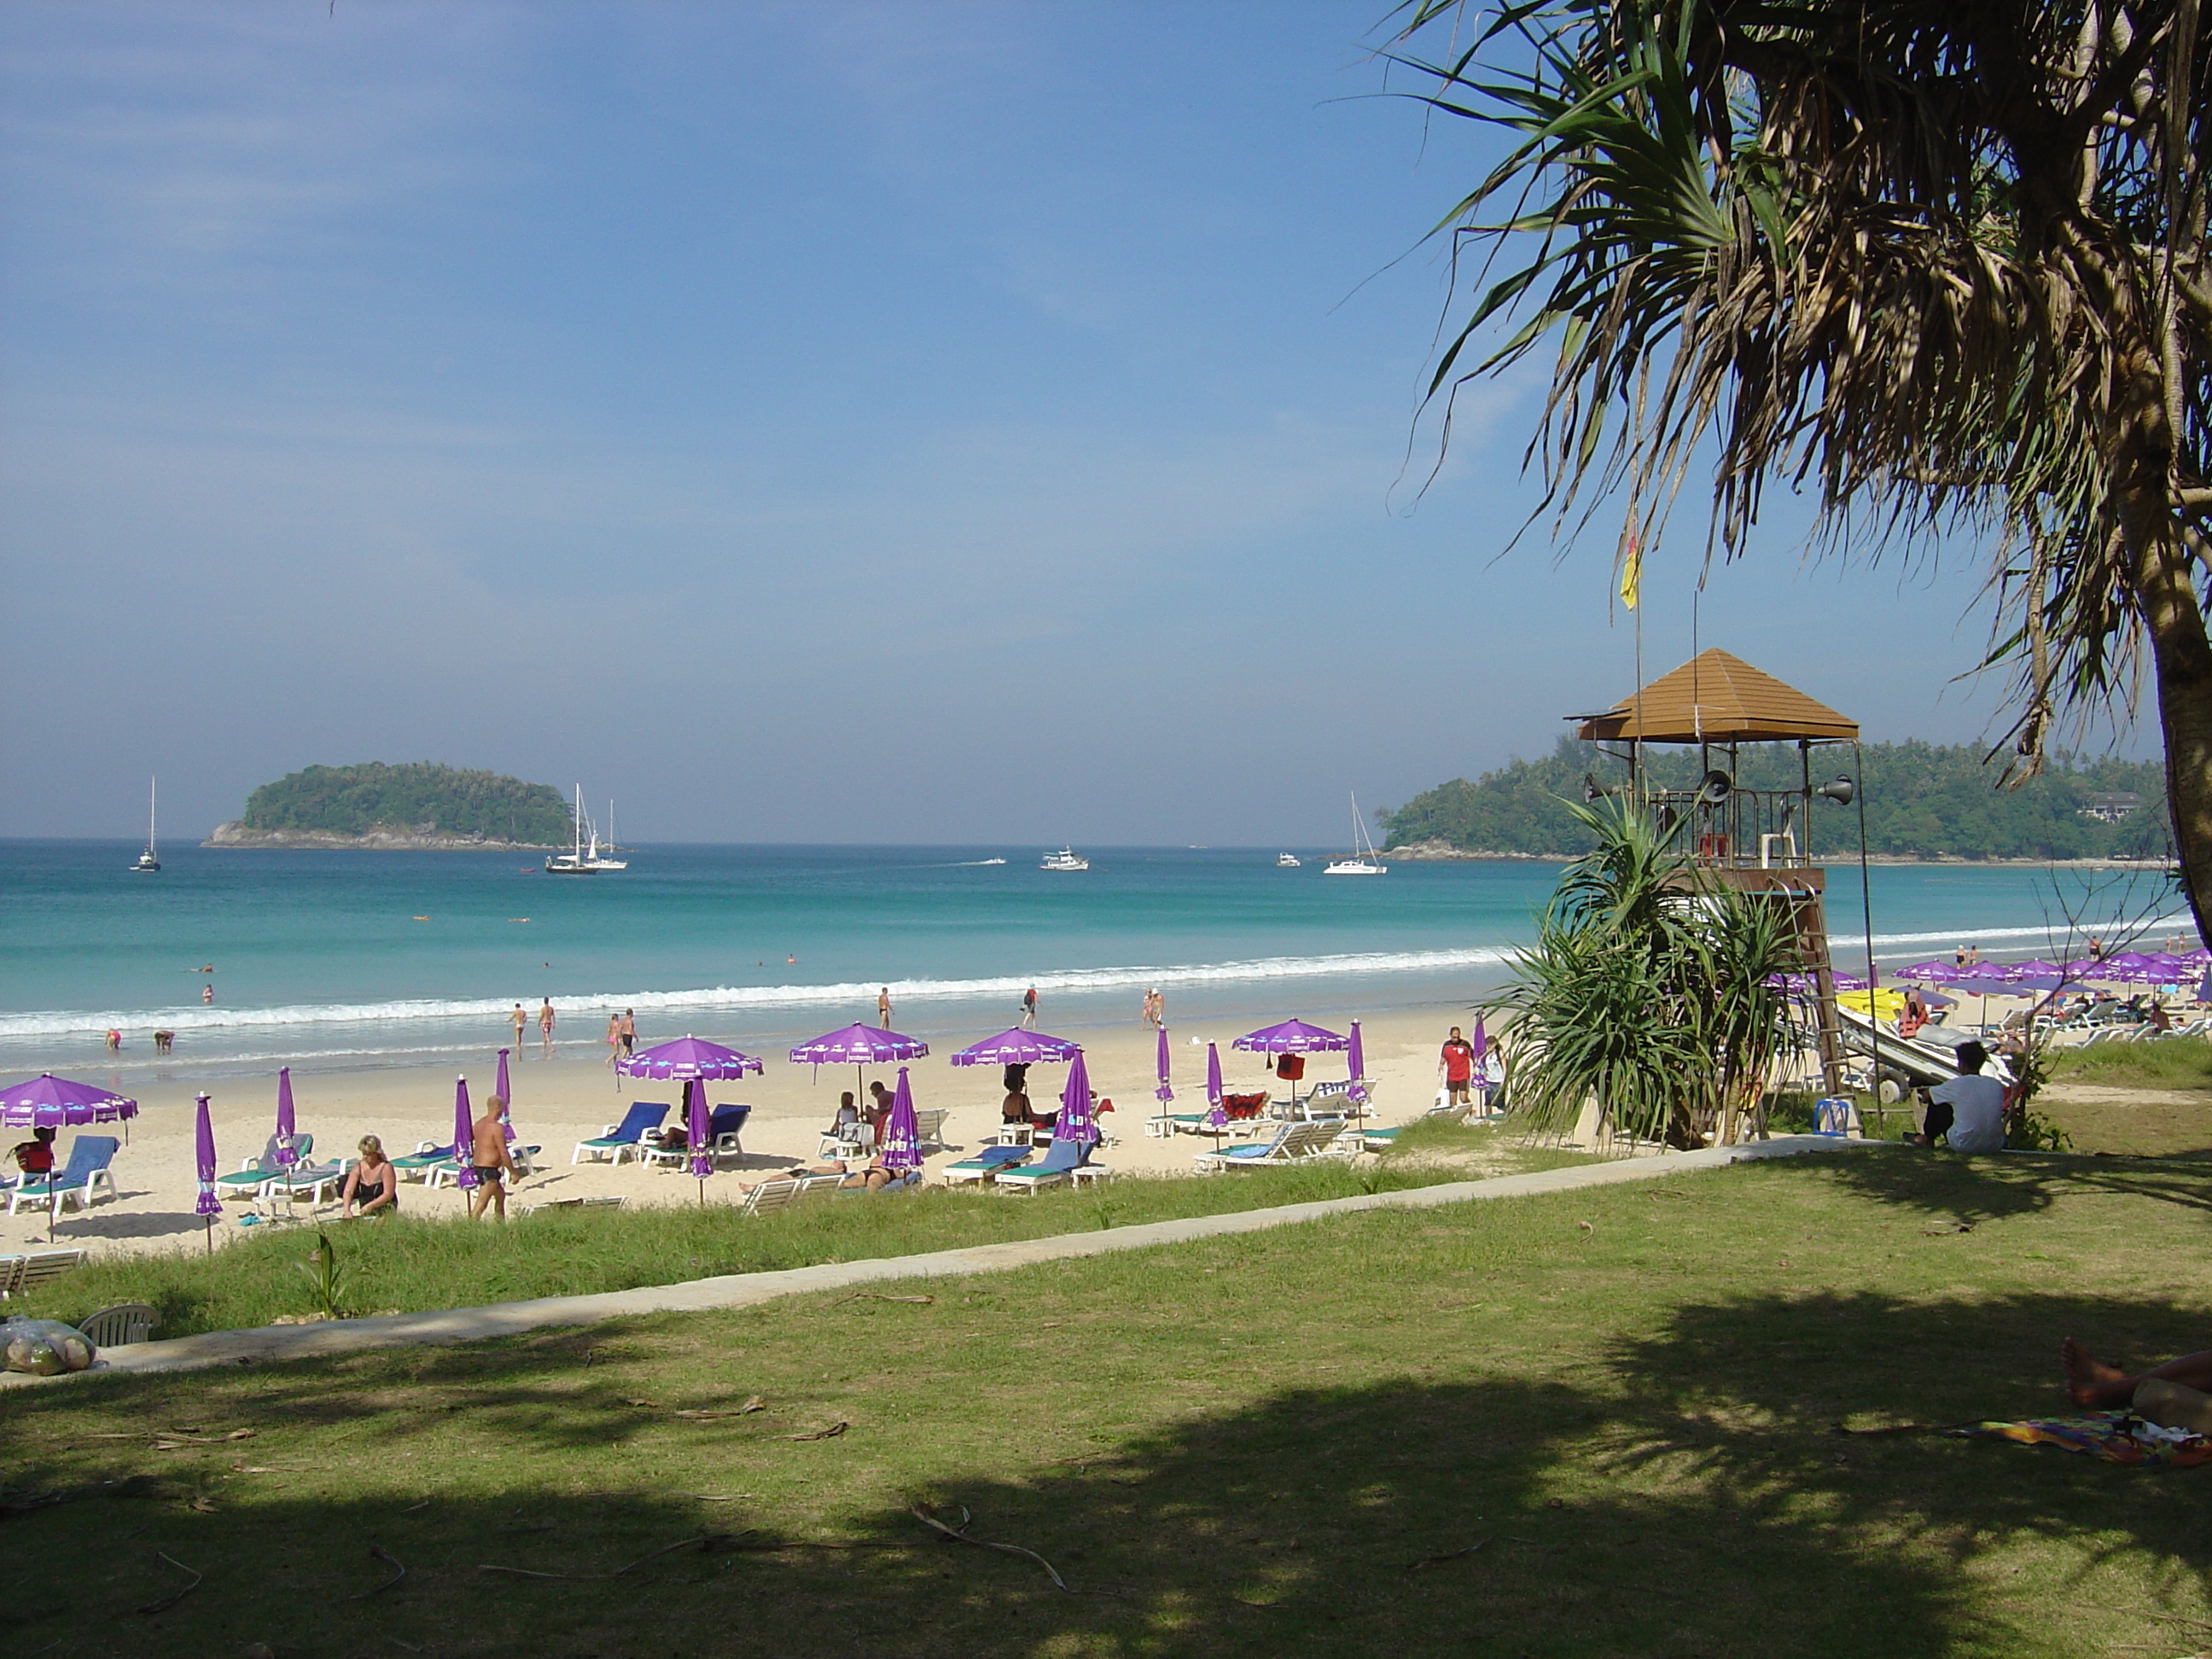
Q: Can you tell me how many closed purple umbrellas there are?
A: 11